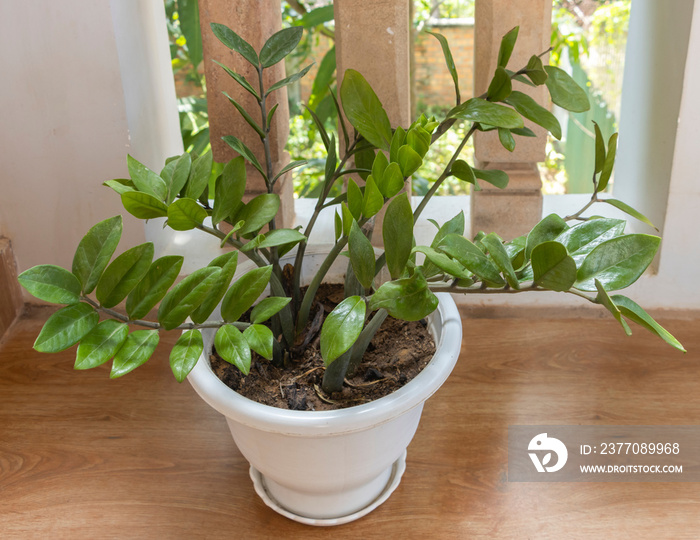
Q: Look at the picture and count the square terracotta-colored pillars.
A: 3